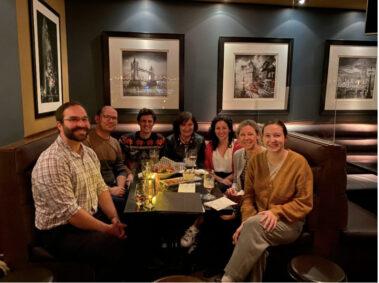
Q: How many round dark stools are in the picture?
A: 3